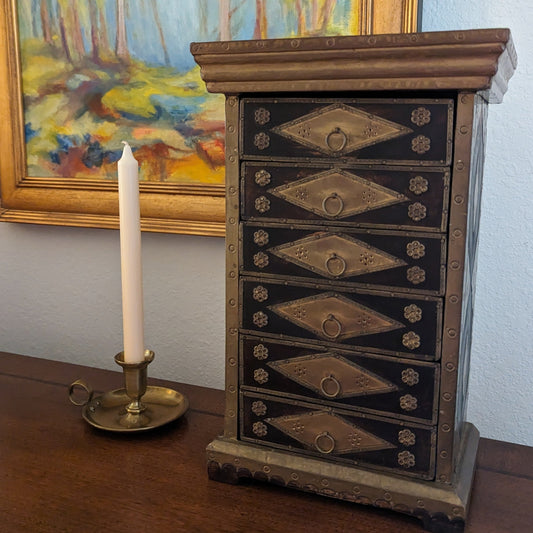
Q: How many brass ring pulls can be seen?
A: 6